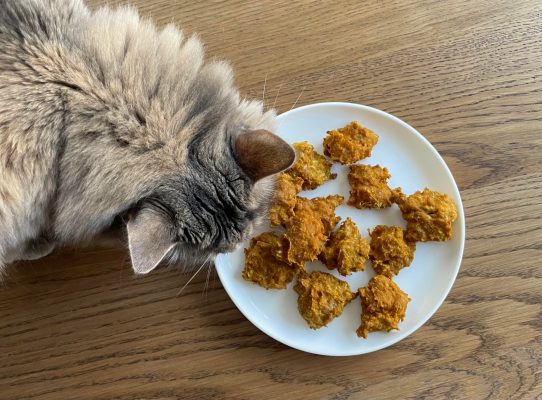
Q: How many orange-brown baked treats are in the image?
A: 12